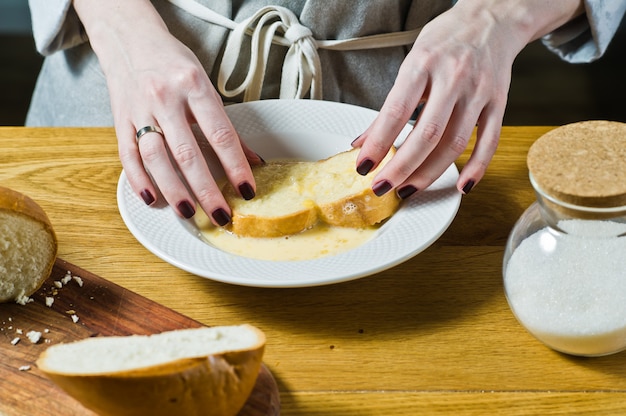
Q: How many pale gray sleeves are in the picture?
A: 2